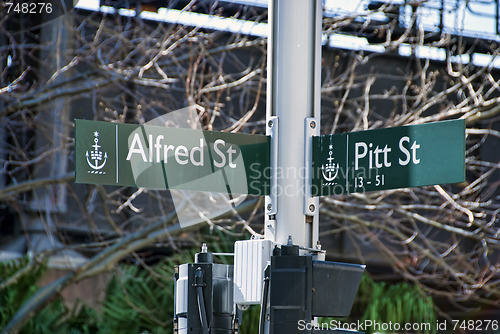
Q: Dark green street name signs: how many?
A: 2